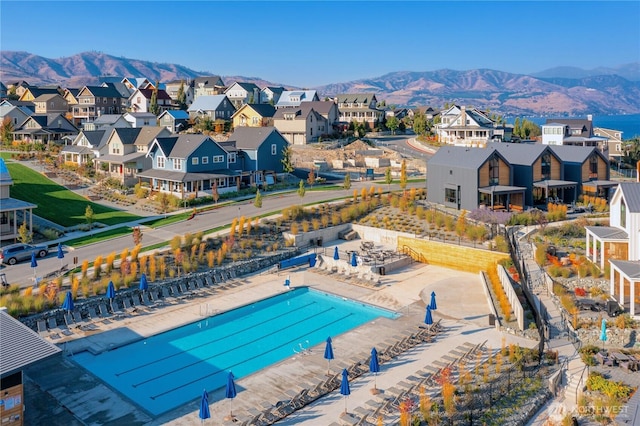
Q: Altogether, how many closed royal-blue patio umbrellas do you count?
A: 14